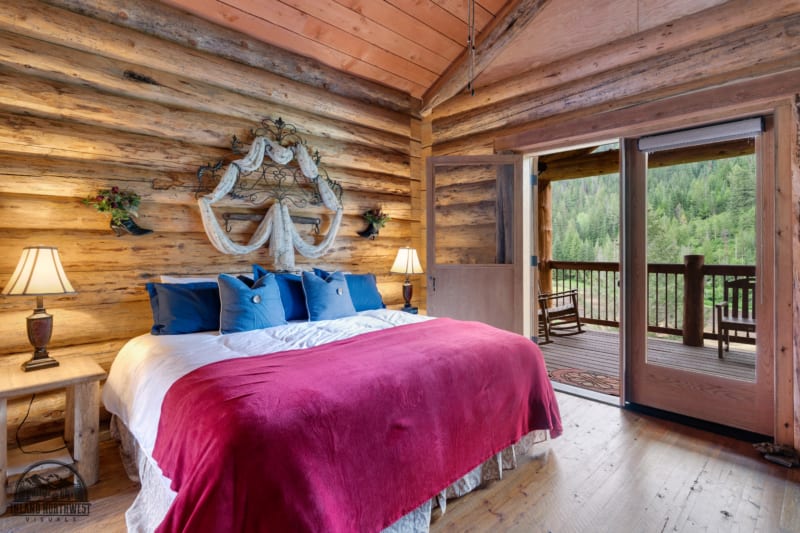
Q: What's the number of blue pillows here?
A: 5